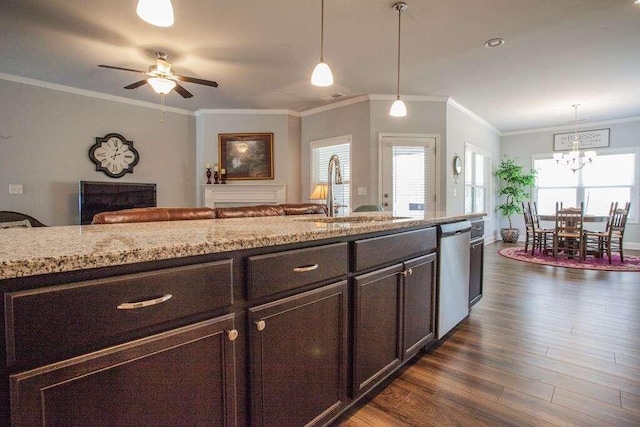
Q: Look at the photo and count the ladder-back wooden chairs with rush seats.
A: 6